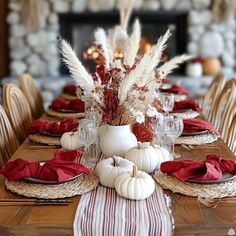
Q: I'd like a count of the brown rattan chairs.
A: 6